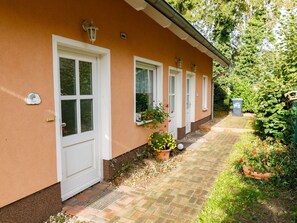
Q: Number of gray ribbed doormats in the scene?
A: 1